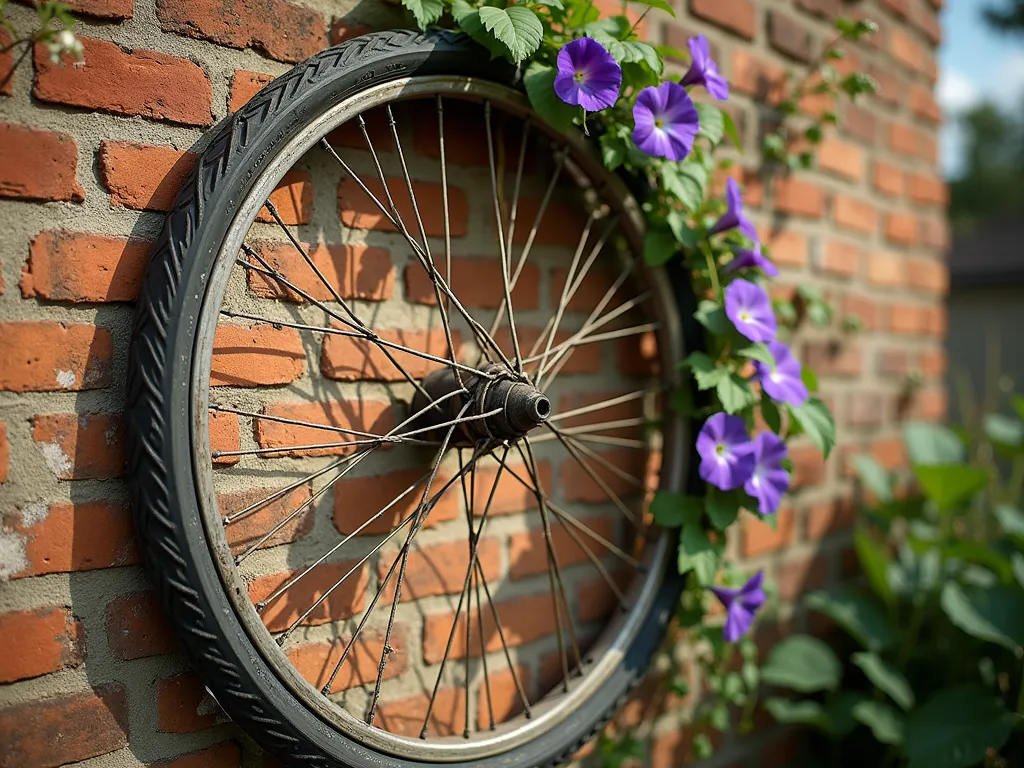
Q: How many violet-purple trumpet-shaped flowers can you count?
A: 10